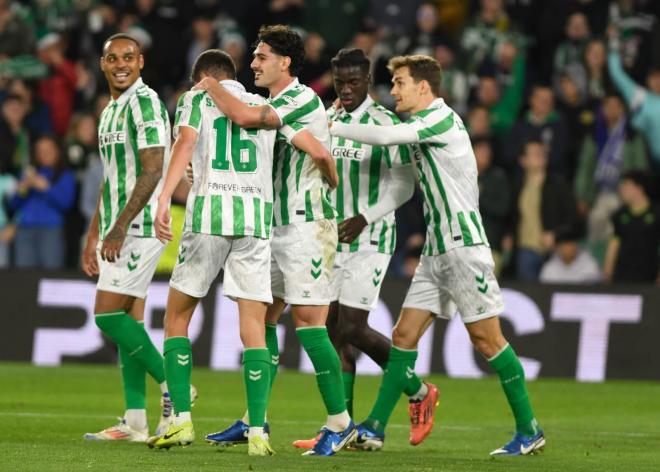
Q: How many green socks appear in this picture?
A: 10